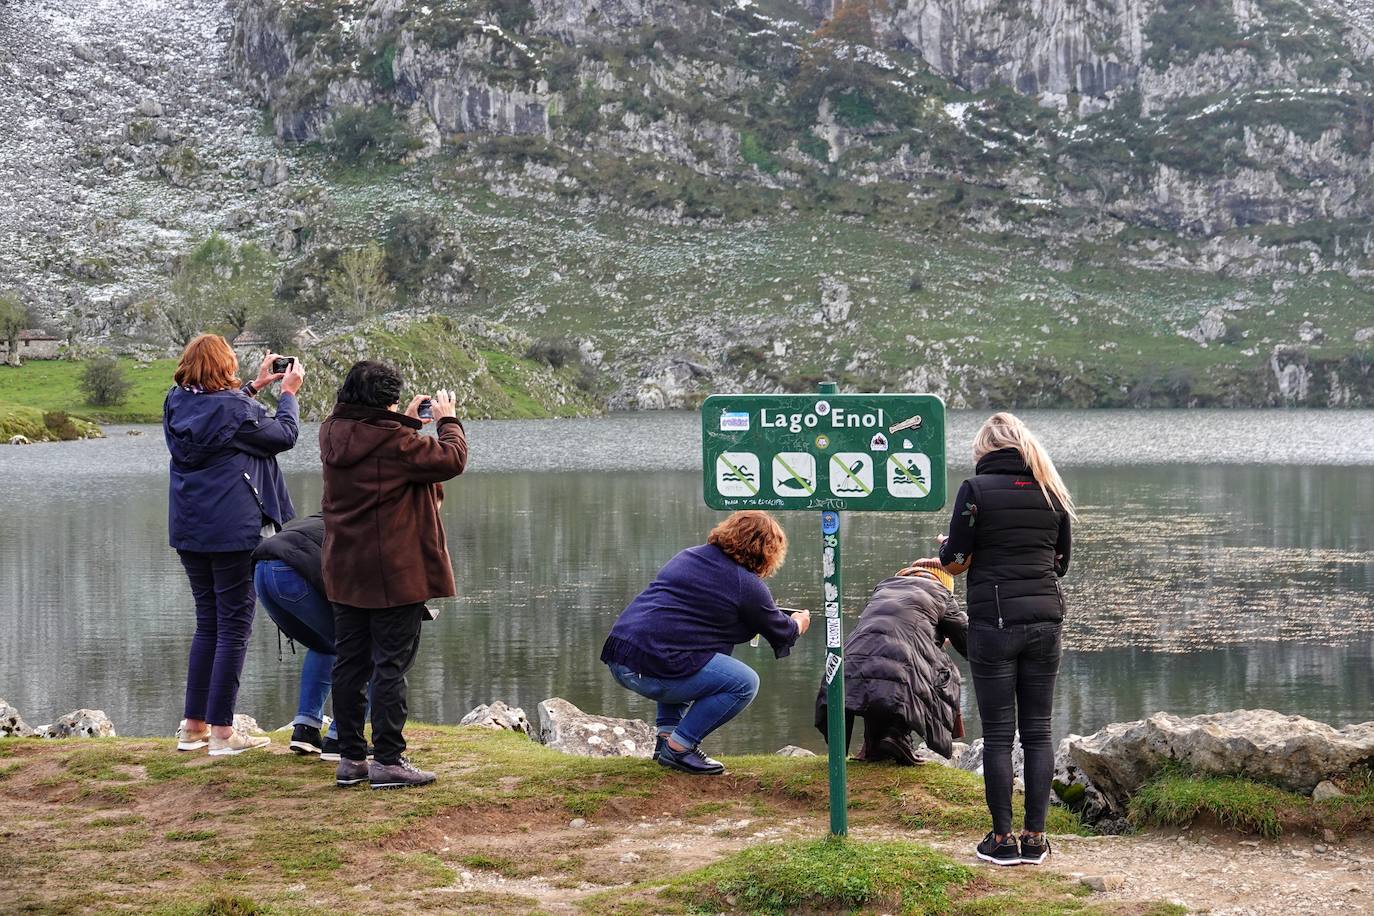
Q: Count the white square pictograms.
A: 4